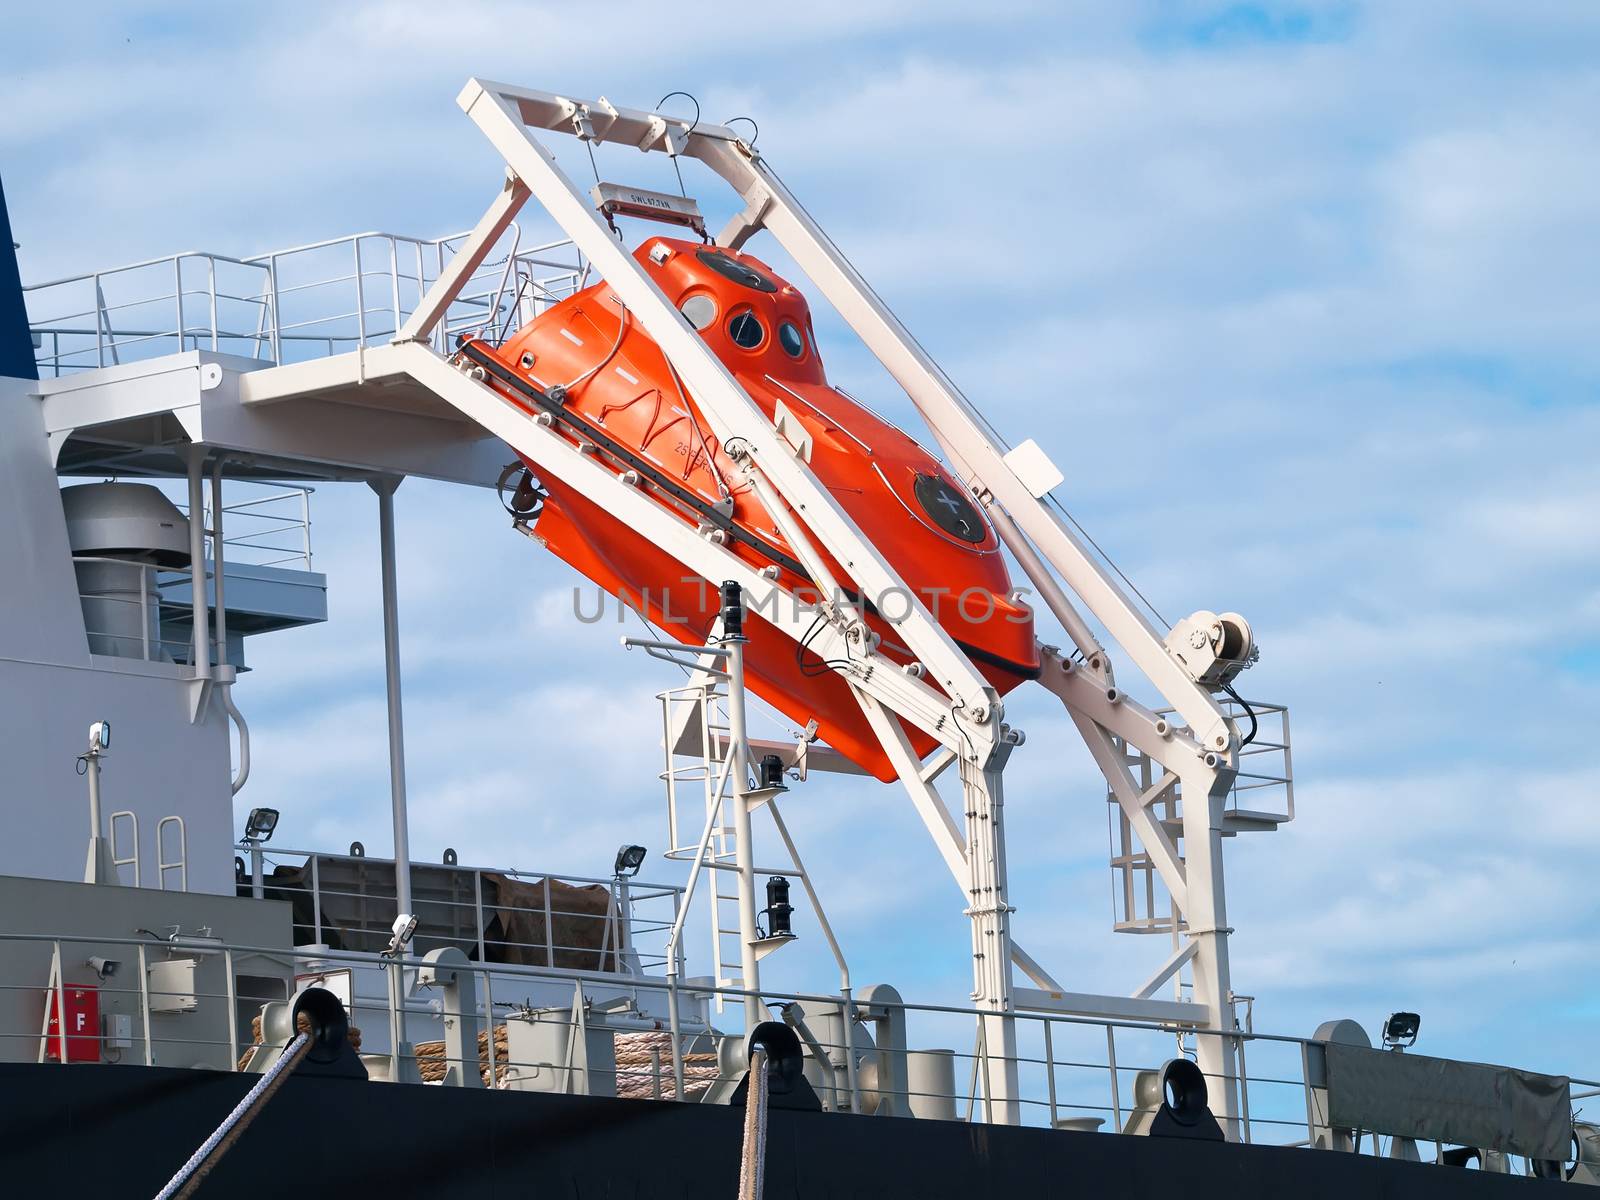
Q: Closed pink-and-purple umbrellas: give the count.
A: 0